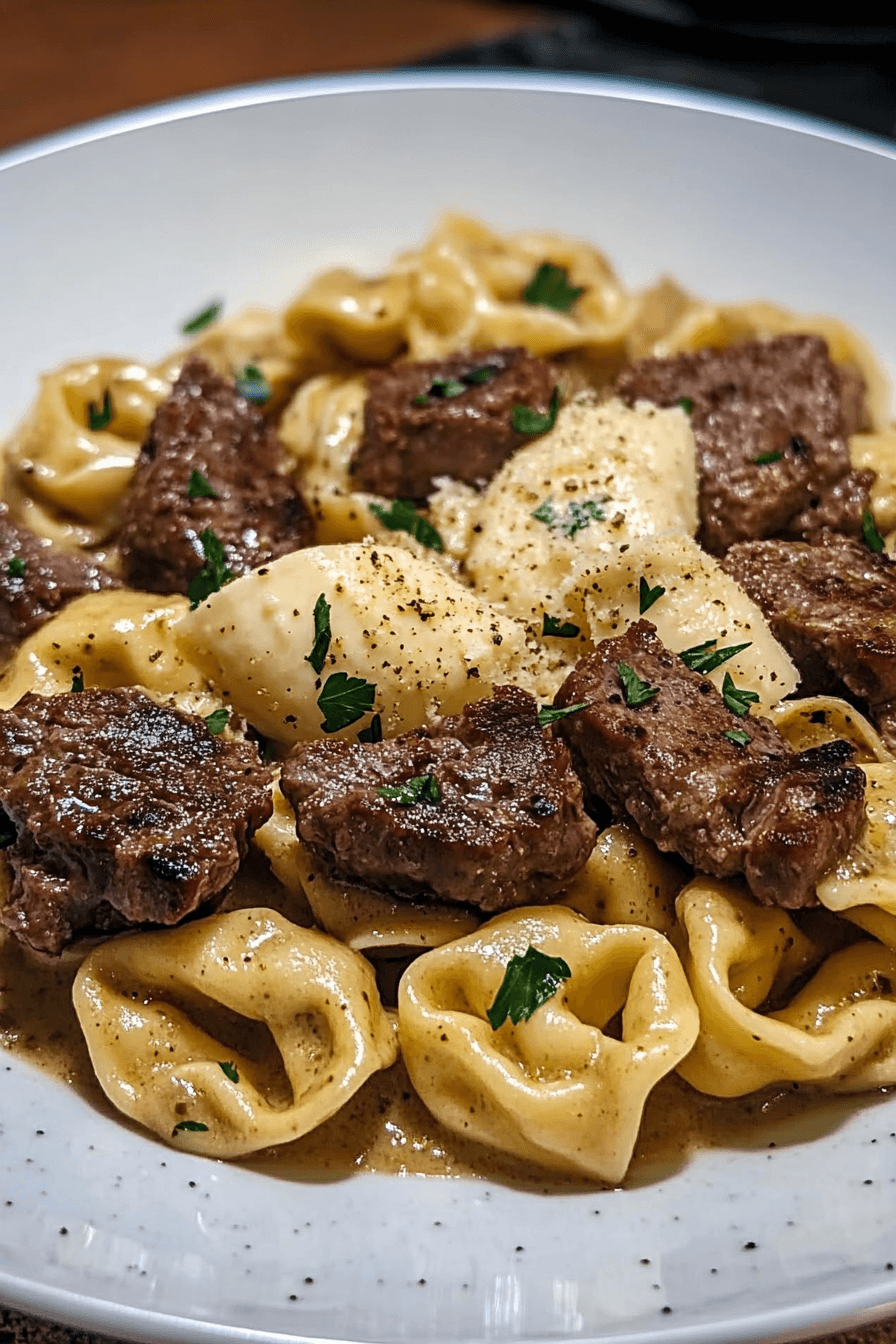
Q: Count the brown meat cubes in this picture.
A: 8